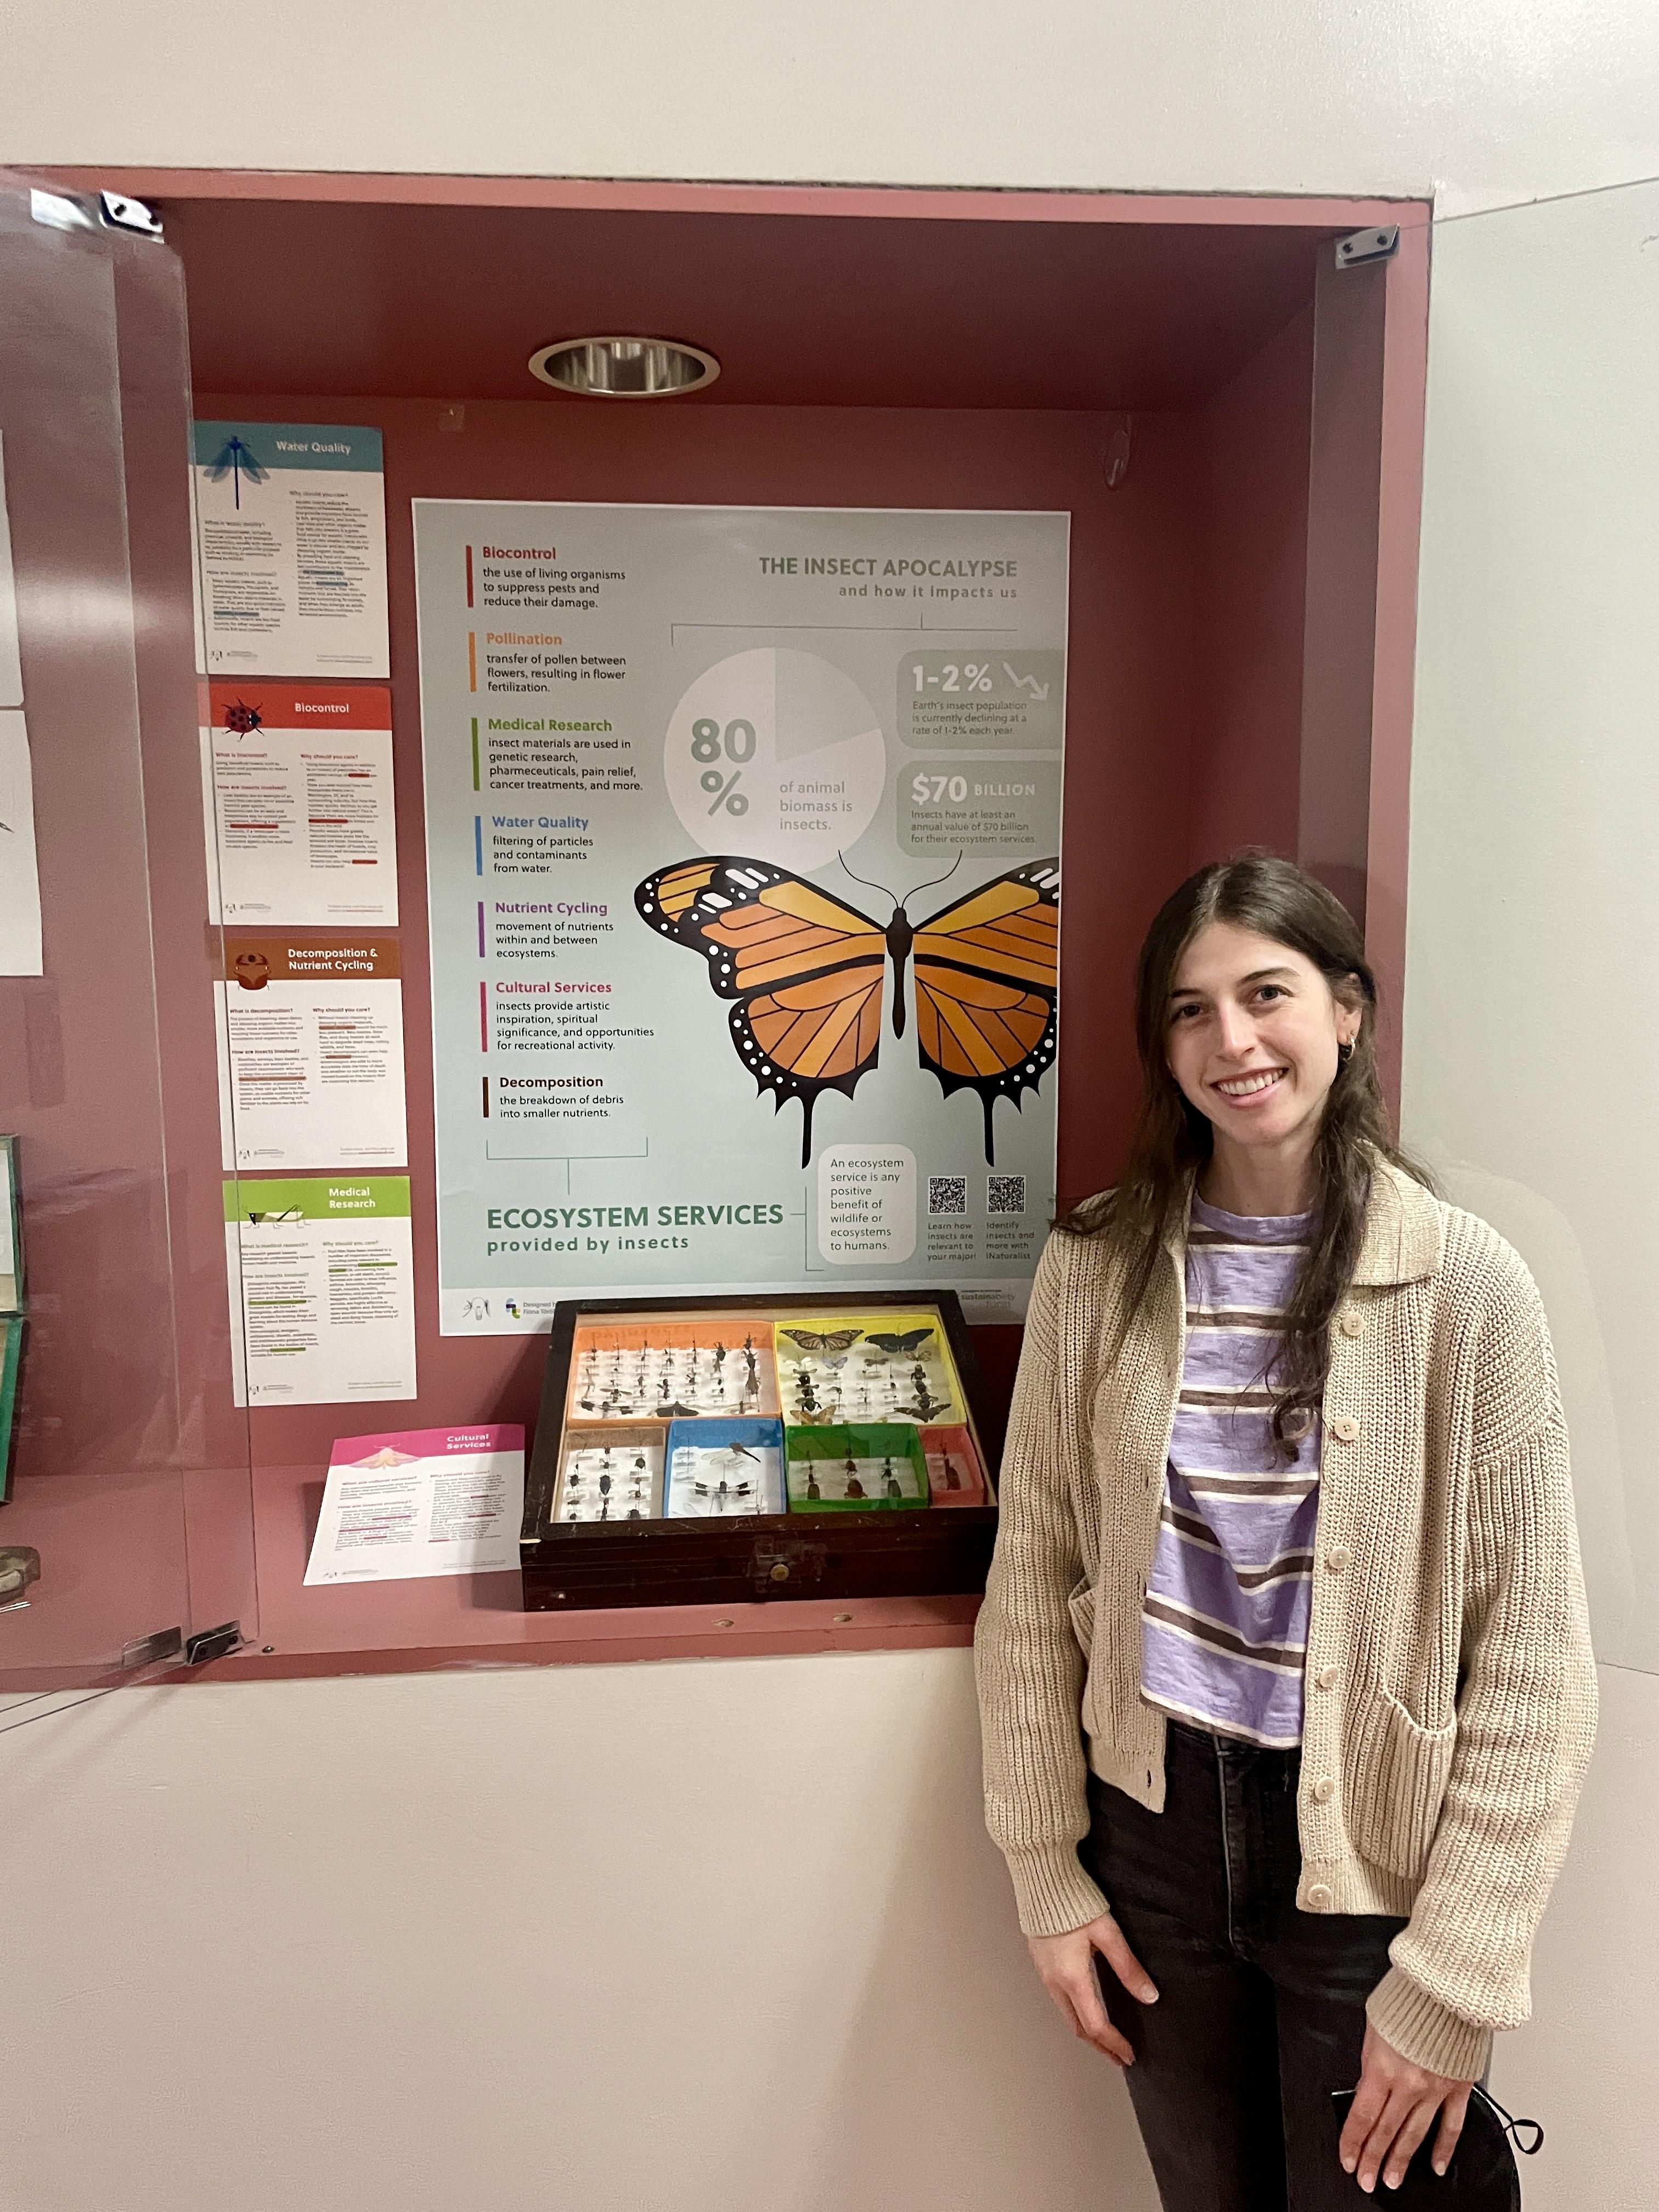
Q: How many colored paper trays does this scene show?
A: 6